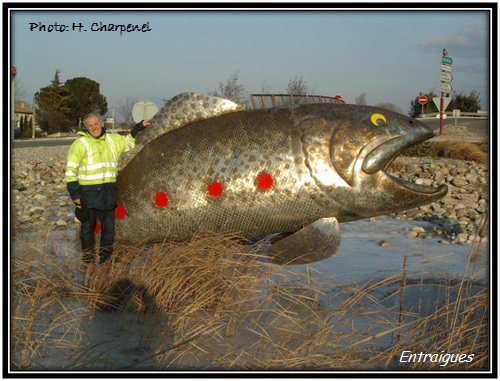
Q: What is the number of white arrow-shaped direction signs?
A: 3